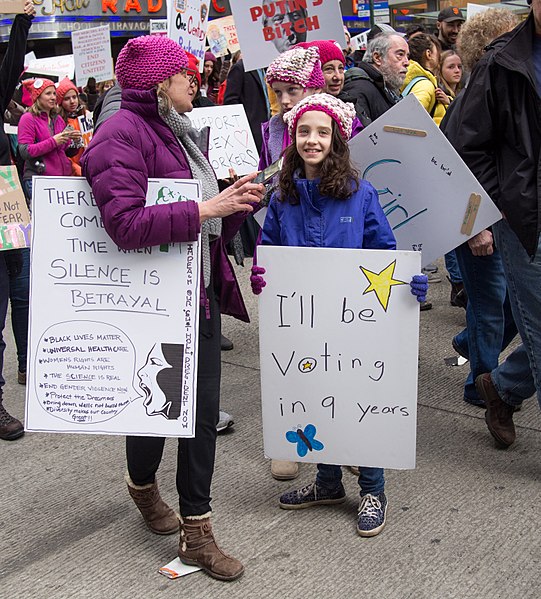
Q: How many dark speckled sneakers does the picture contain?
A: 2